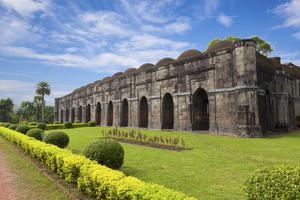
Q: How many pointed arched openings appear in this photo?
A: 11